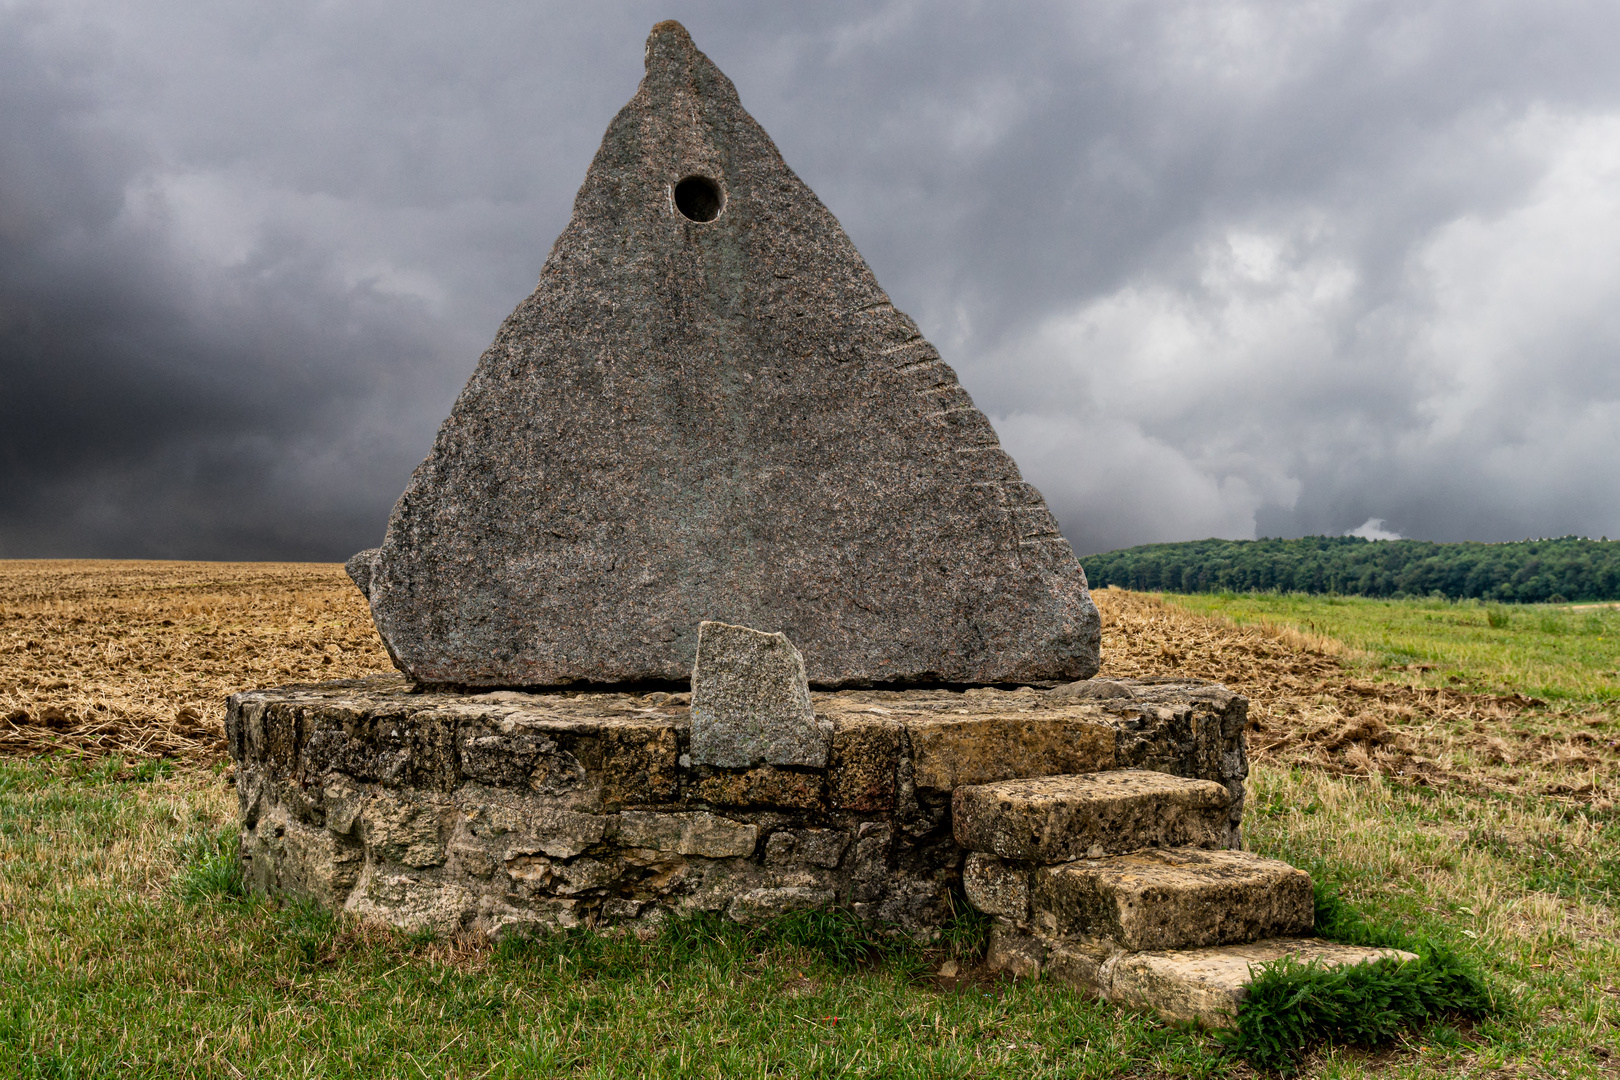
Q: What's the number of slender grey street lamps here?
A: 0